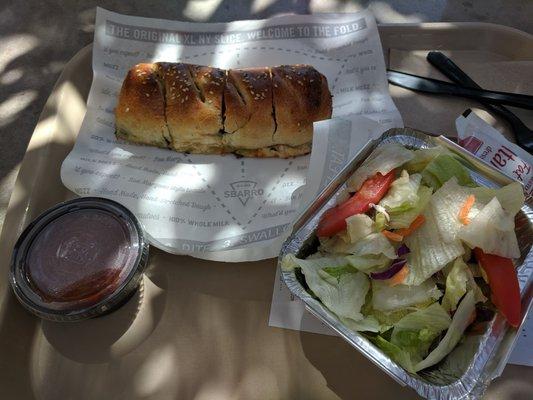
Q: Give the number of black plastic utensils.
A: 2